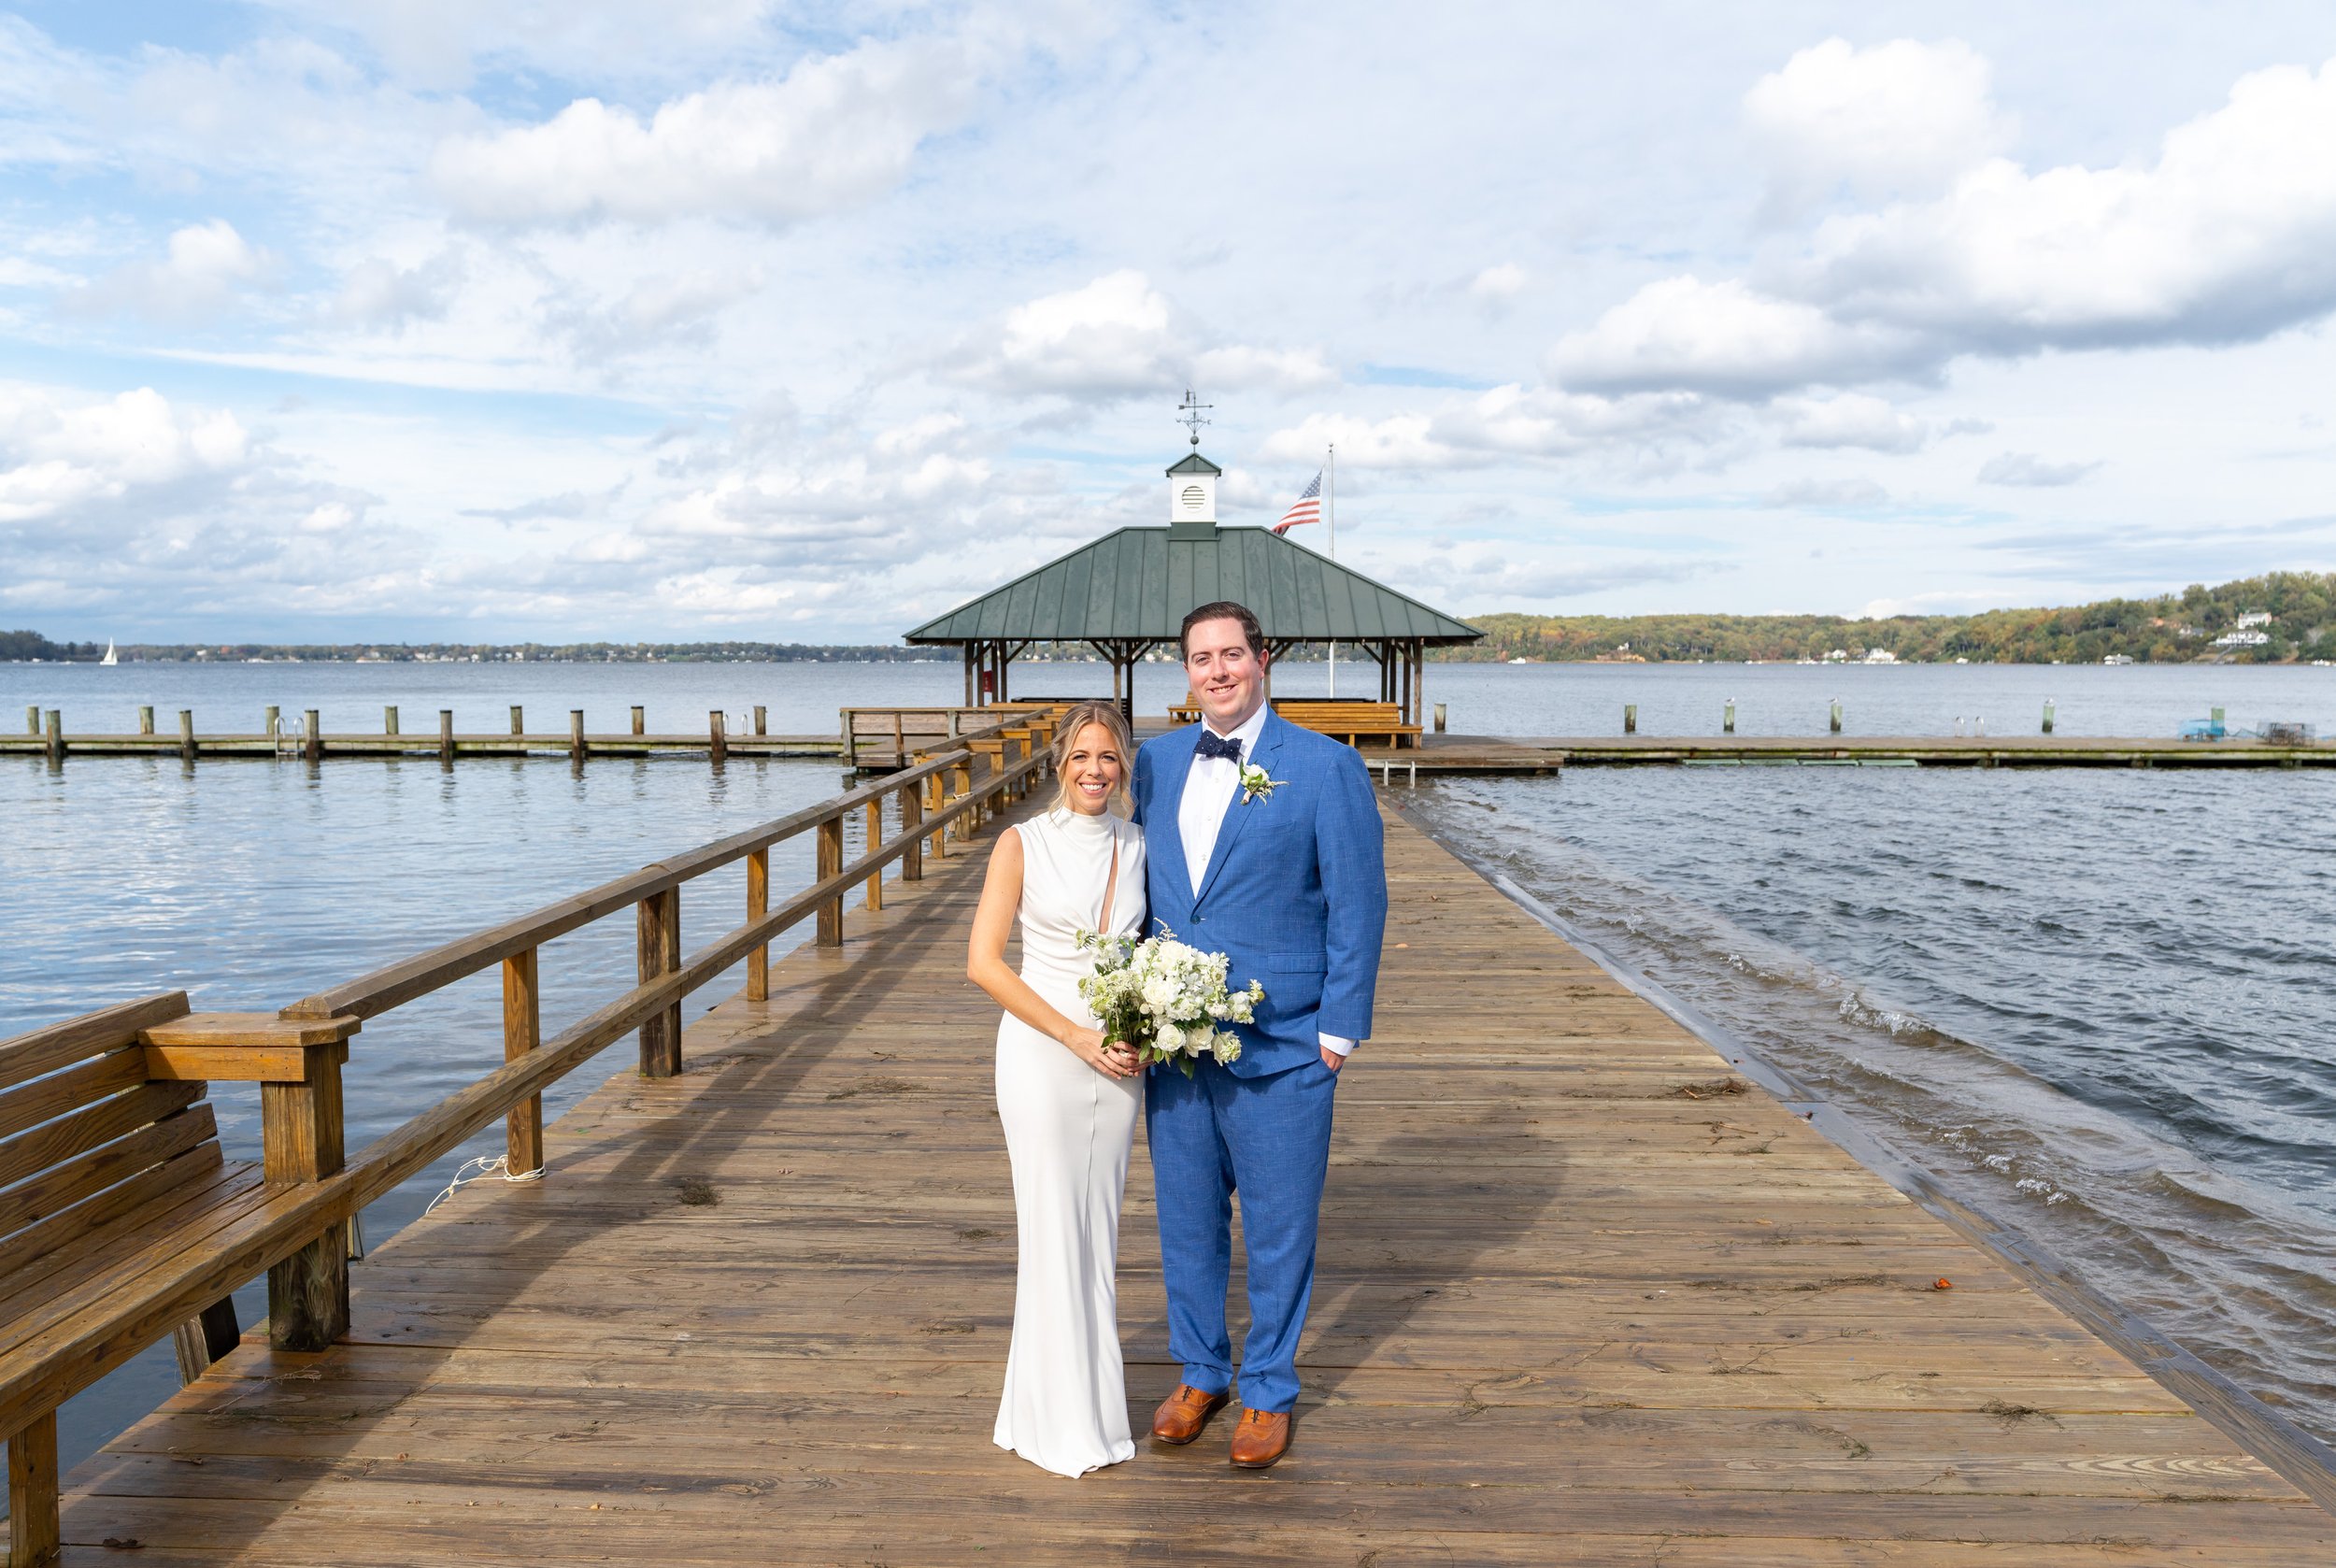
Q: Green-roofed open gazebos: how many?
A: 1